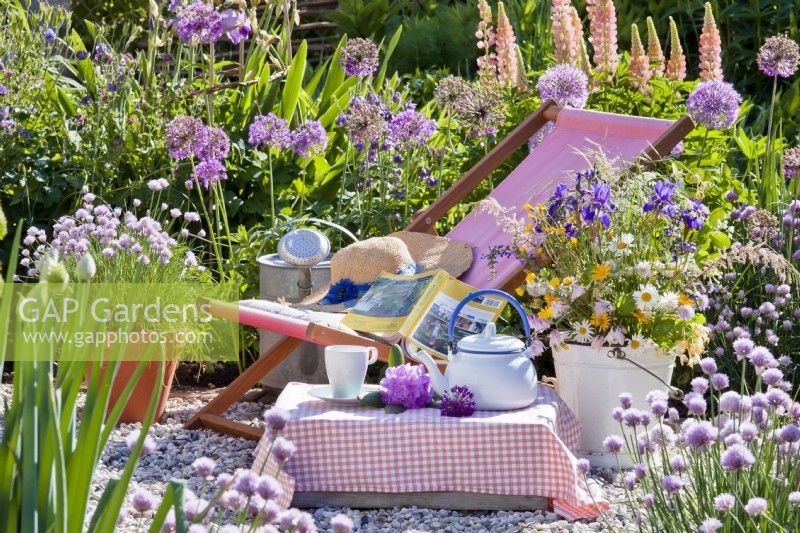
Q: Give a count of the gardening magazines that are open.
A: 1